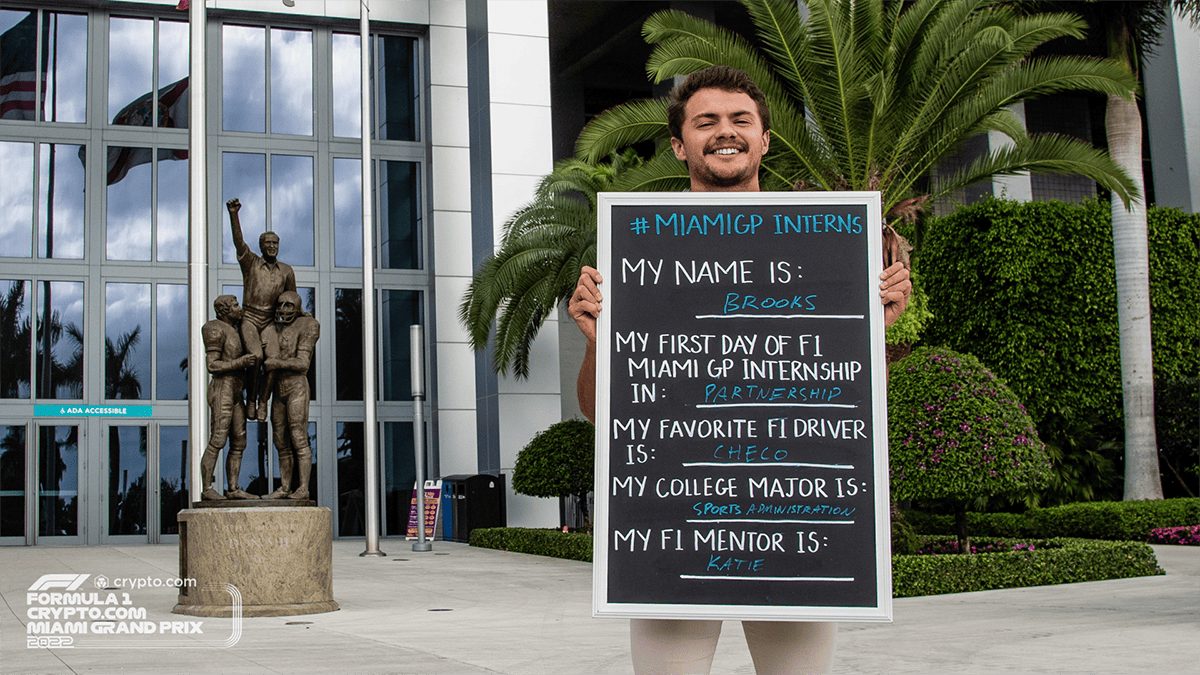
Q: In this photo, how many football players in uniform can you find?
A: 2